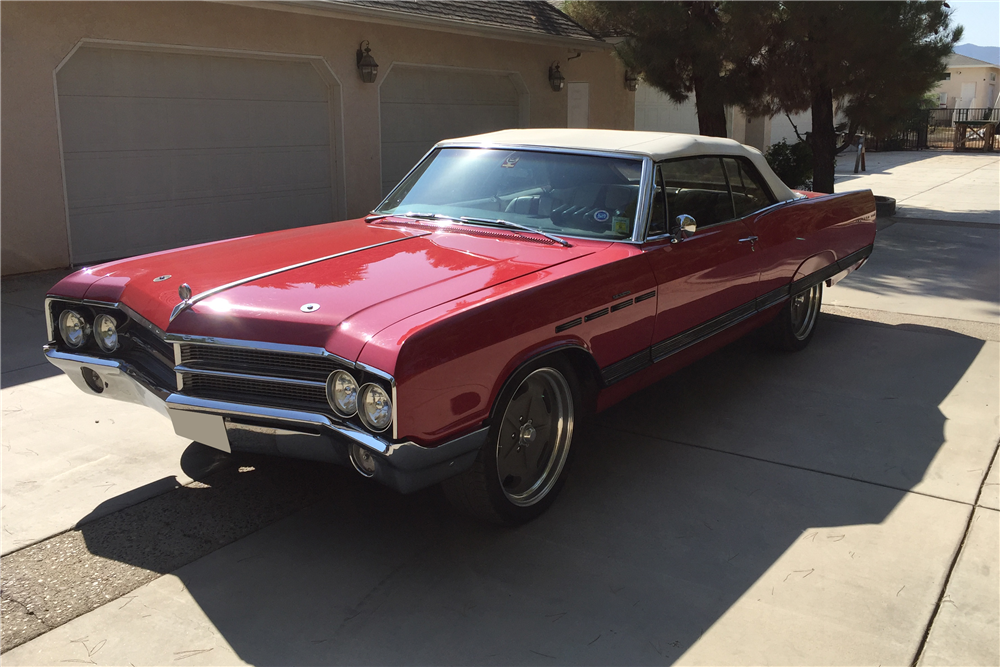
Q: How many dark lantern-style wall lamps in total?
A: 3